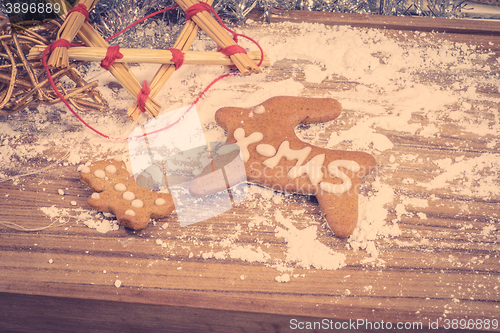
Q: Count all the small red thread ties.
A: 7